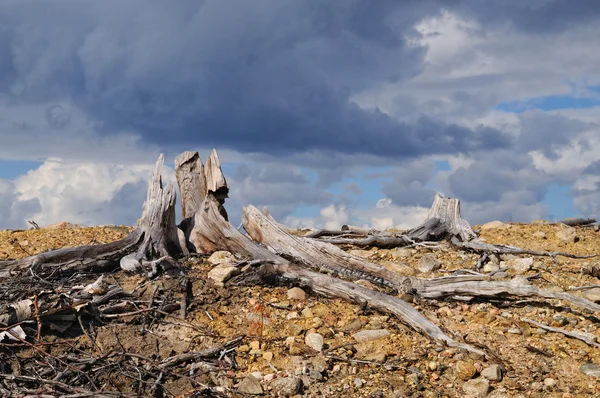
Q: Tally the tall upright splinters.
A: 3